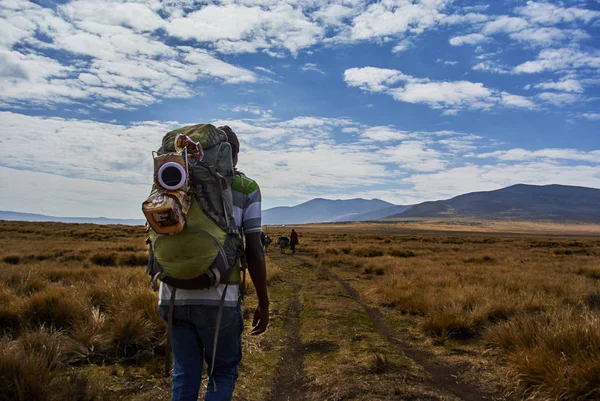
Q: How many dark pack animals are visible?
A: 2